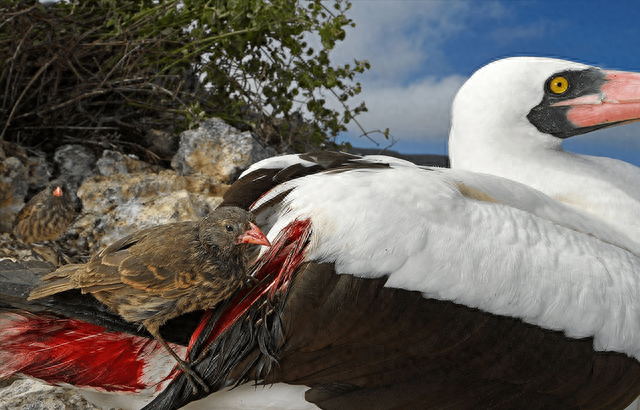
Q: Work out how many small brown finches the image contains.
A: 2